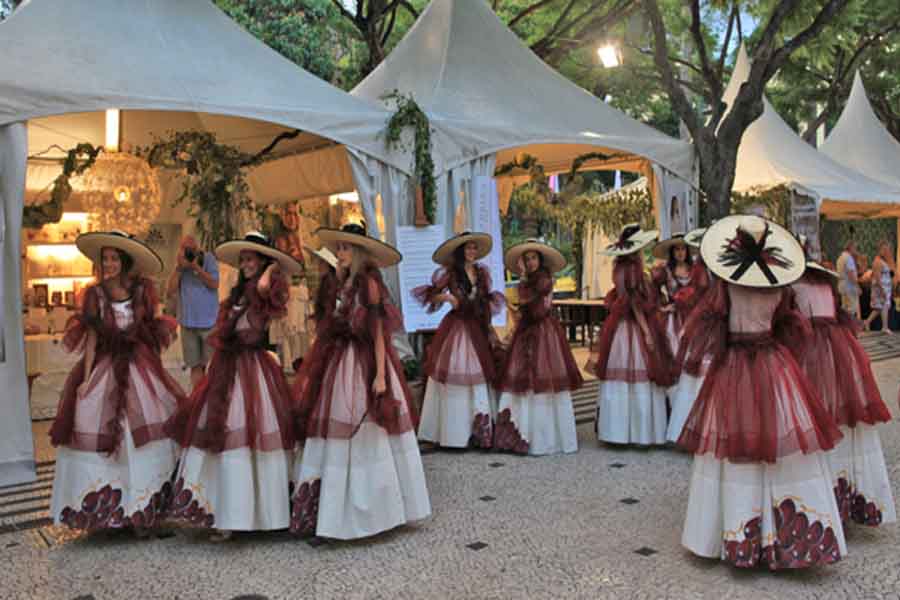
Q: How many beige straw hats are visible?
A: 11